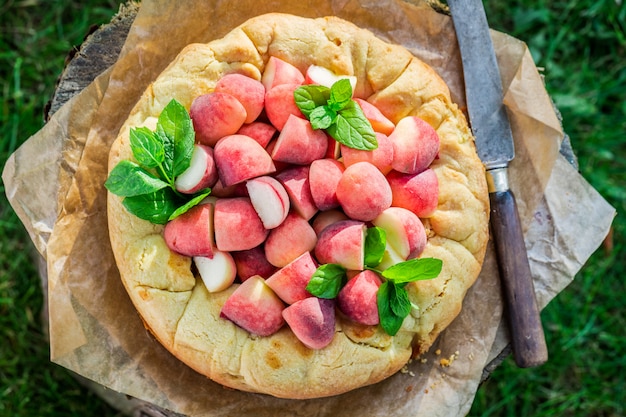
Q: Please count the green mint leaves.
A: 14